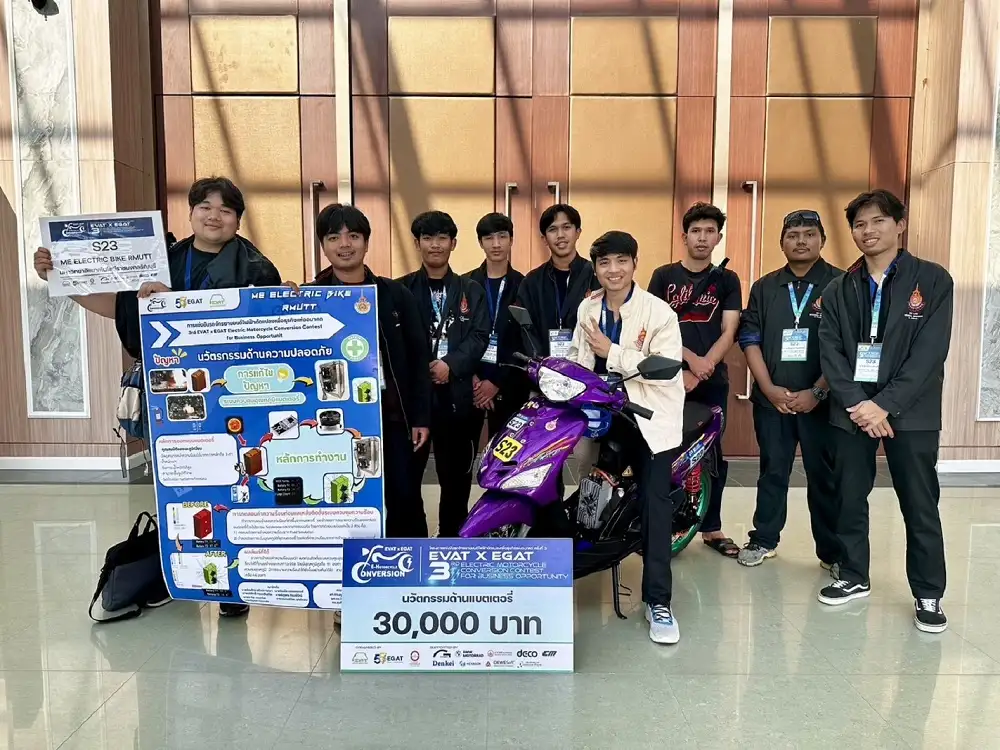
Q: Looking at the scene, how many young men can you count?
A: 9